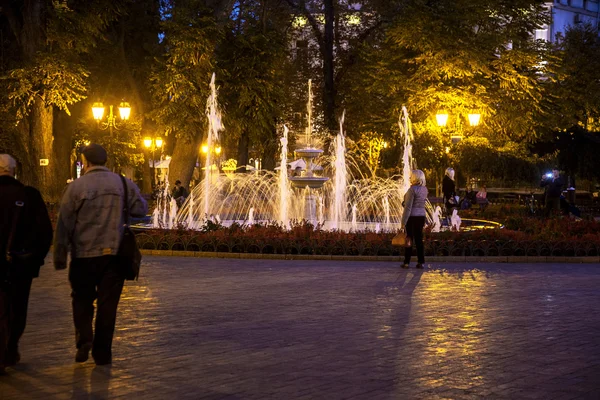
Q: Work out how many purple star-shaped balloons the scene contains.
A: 0